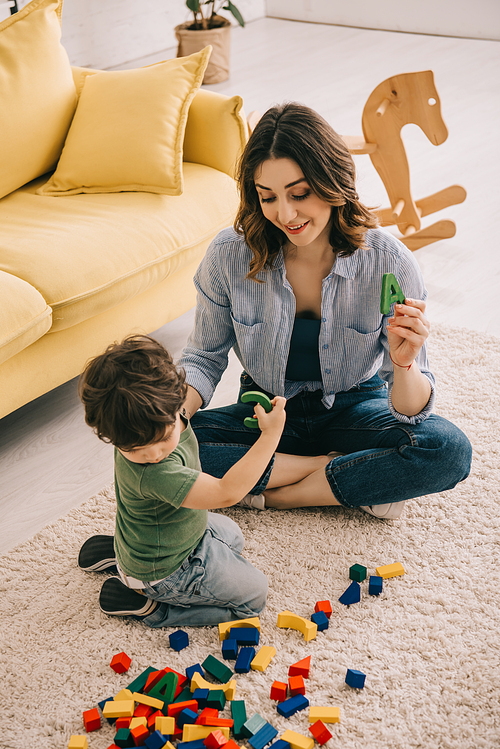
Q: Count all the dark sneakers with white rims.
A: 2